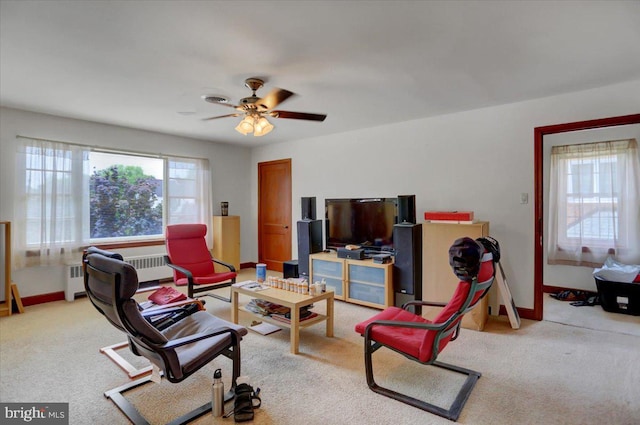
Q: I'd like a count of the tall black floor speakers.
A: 2